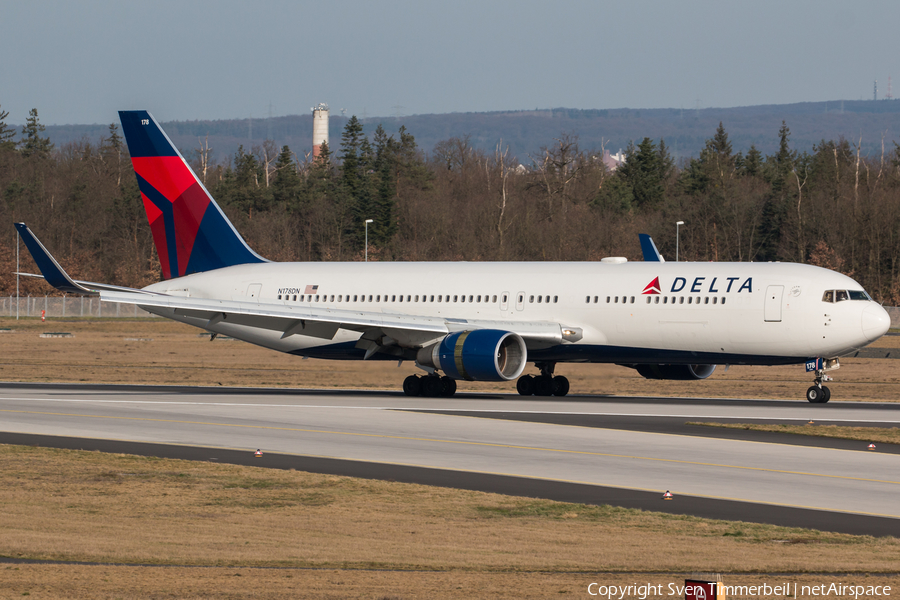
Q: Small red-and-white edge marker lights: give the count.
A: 3